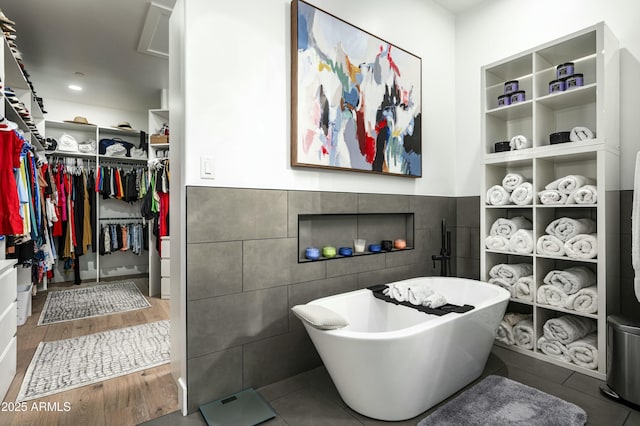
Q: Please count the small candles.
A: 7